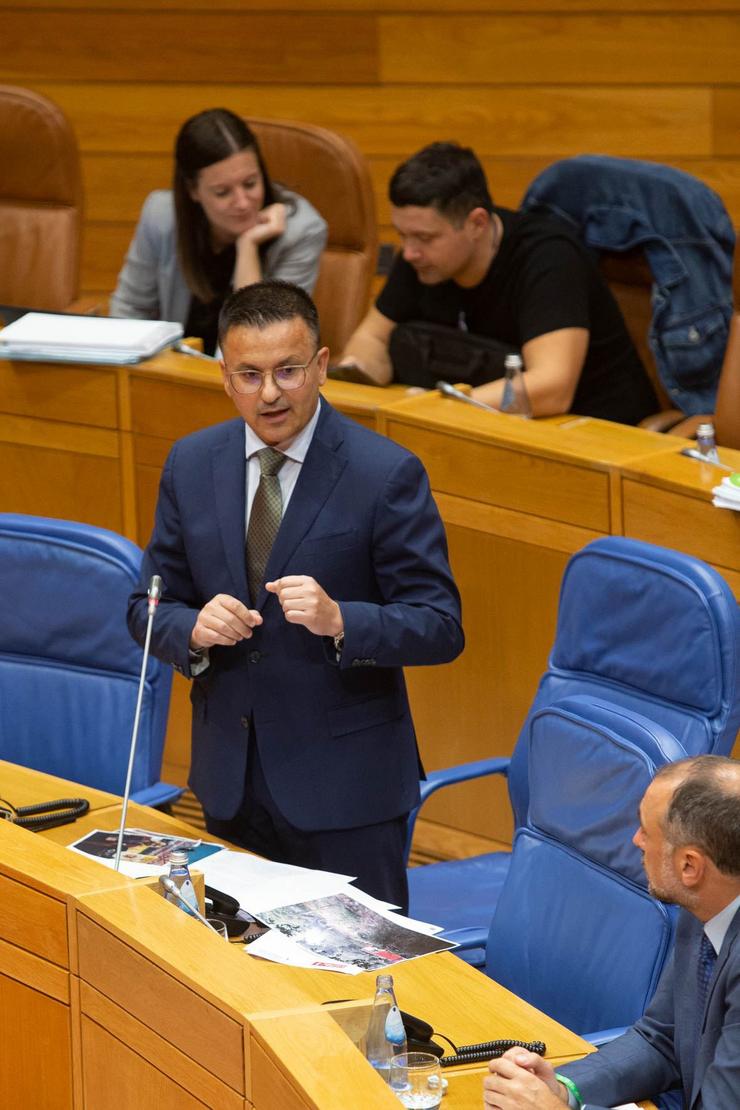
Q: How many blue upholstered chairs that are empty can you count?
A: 3